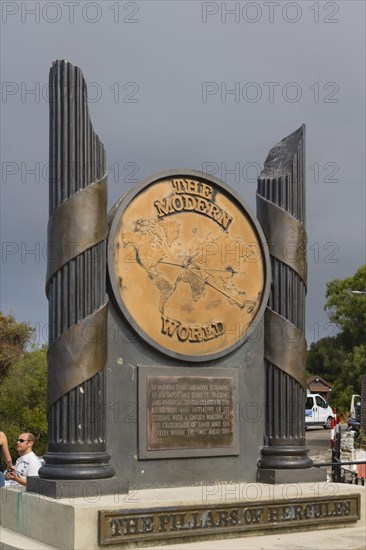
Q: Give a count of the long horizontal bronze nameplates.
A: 1